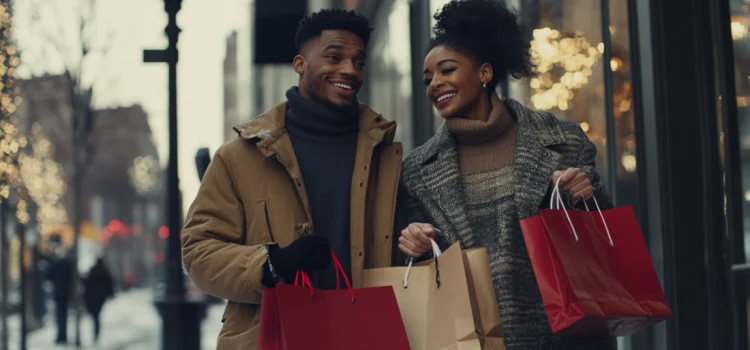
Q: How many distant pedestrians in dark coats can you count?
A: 2